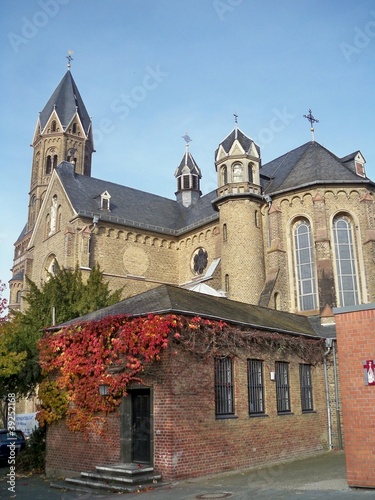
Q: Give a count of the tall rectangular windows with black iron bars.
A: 4